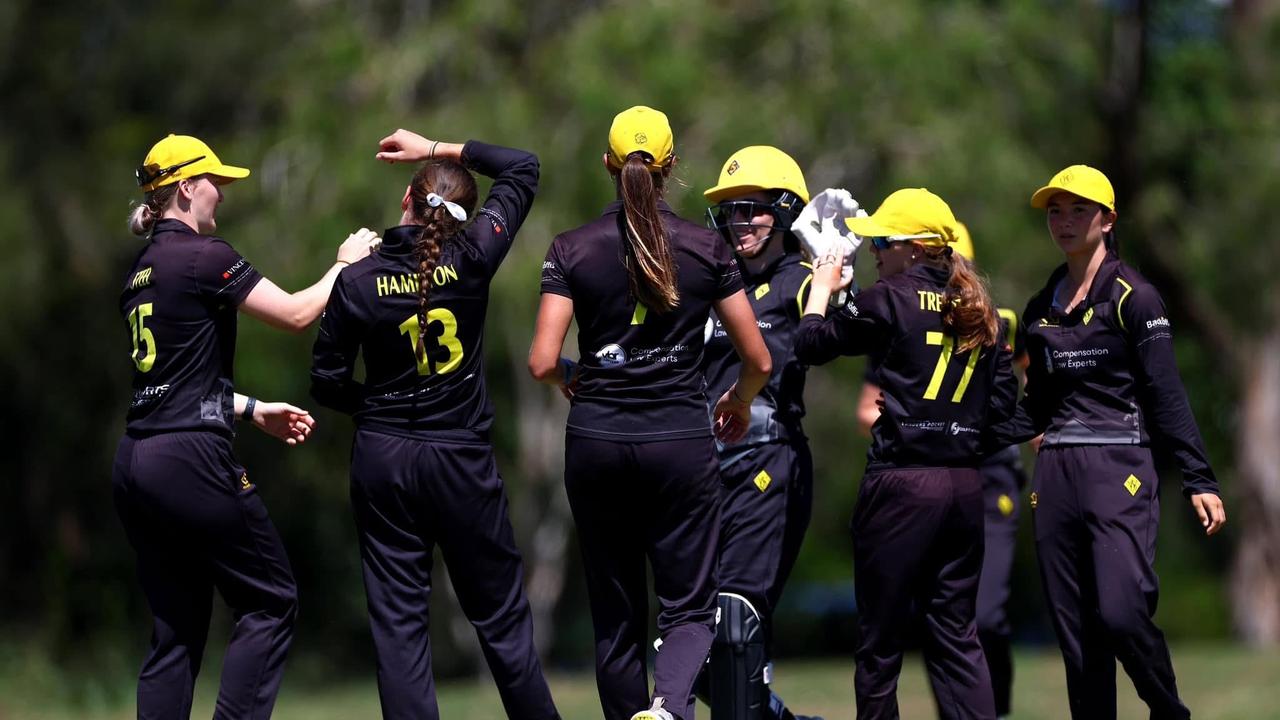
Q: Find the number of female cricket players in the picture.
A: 7